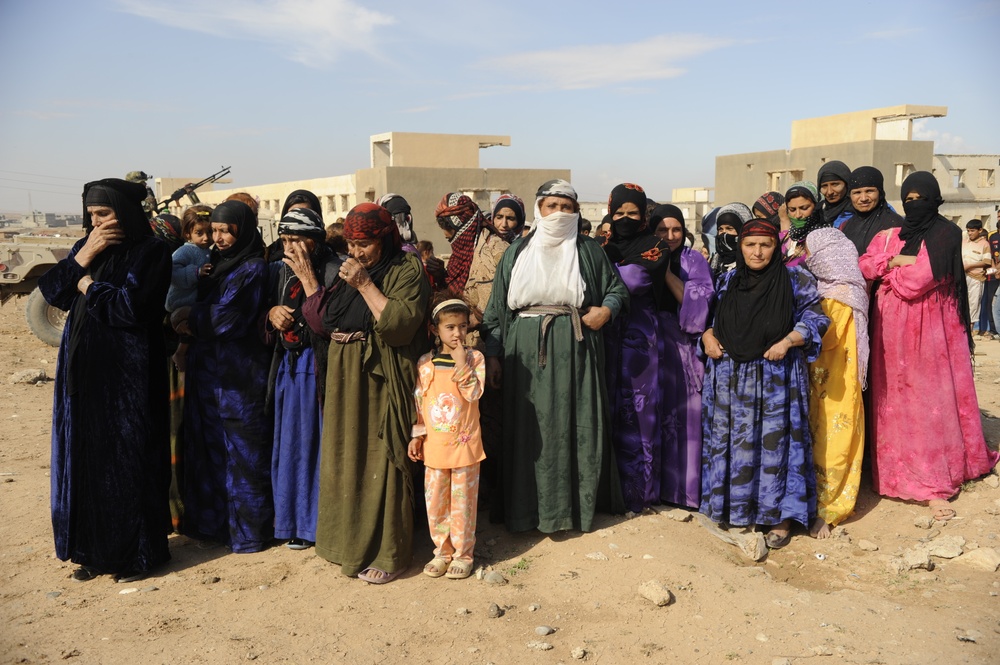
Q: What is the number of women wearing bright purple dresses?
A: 2